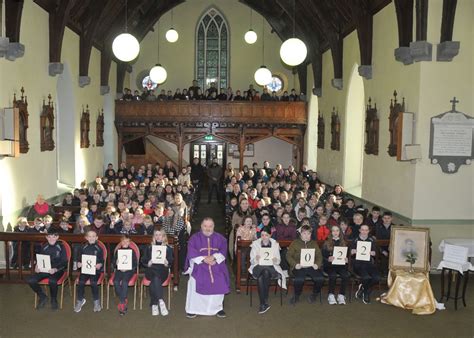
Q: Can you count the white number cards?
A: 8